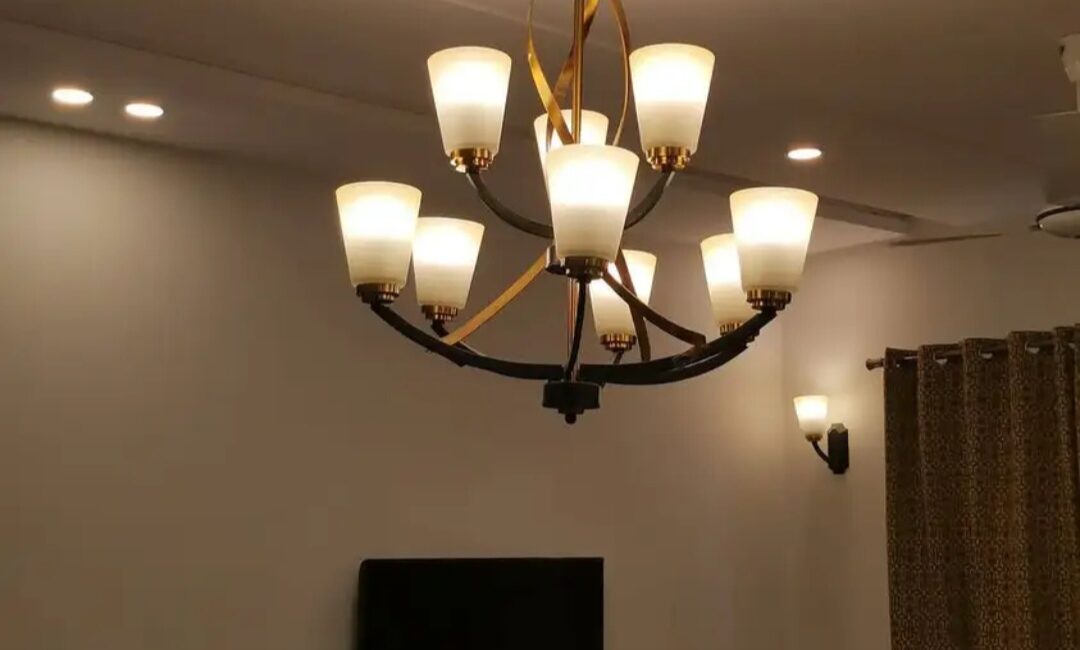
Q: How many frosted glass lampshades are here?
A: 10